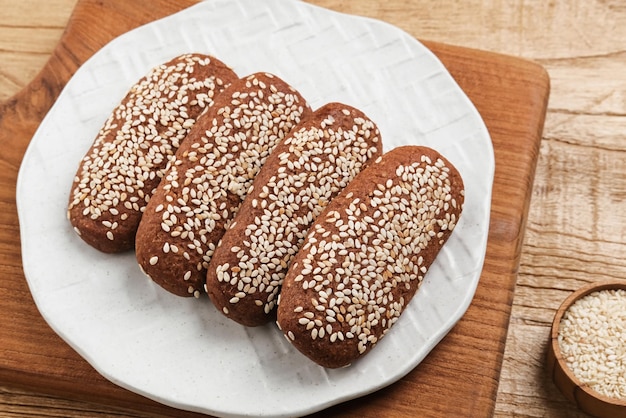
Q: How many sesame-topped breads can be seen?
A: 4